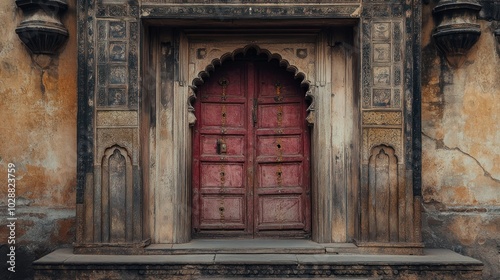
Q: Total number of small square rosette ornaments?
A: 2